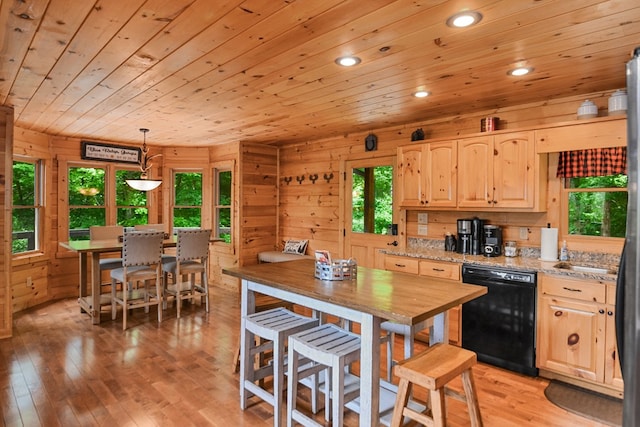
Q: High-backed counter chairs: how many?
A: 4